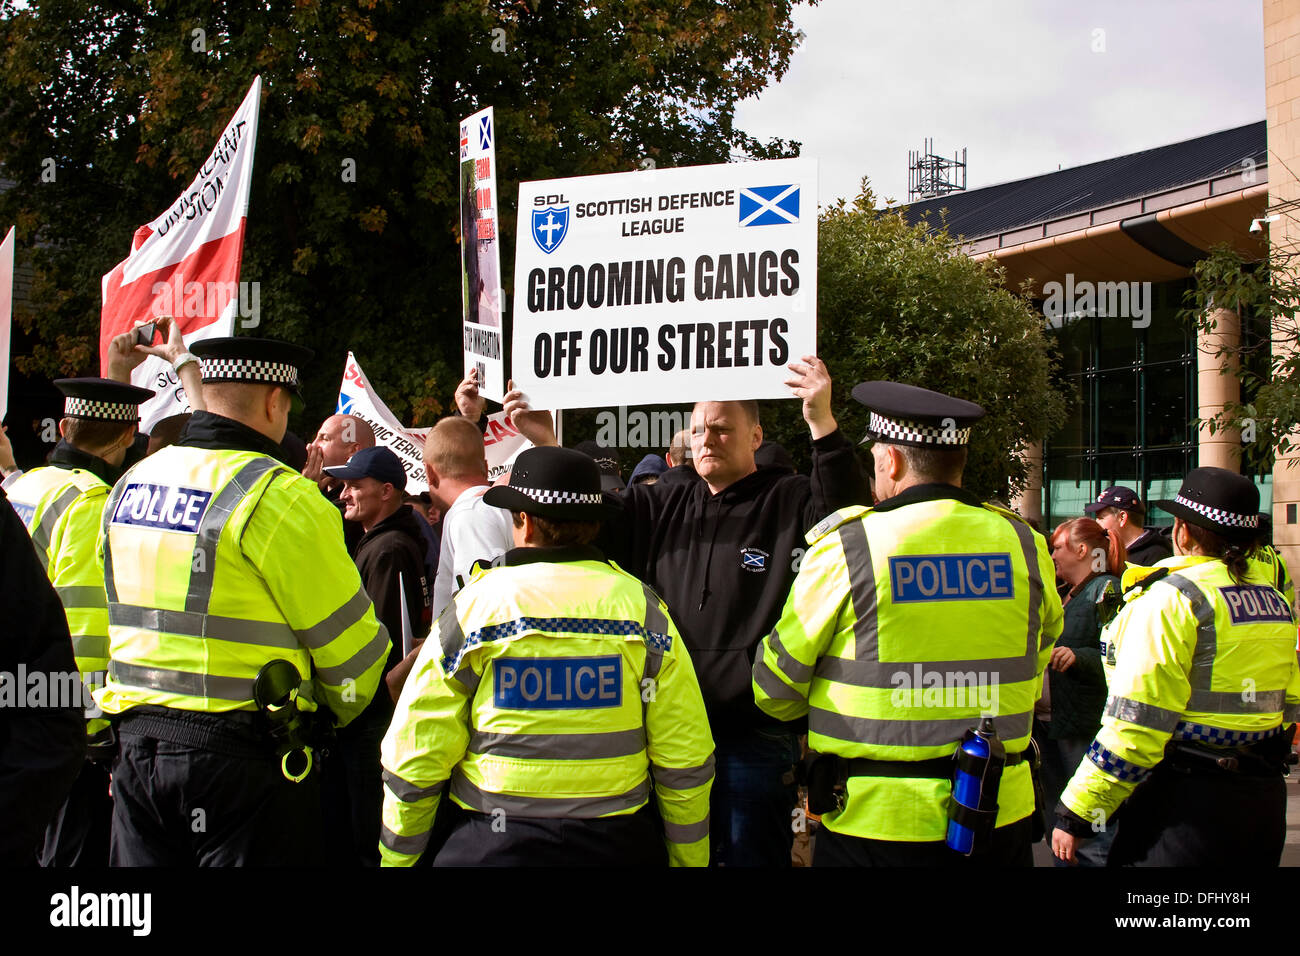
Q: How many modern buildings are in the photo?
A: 1